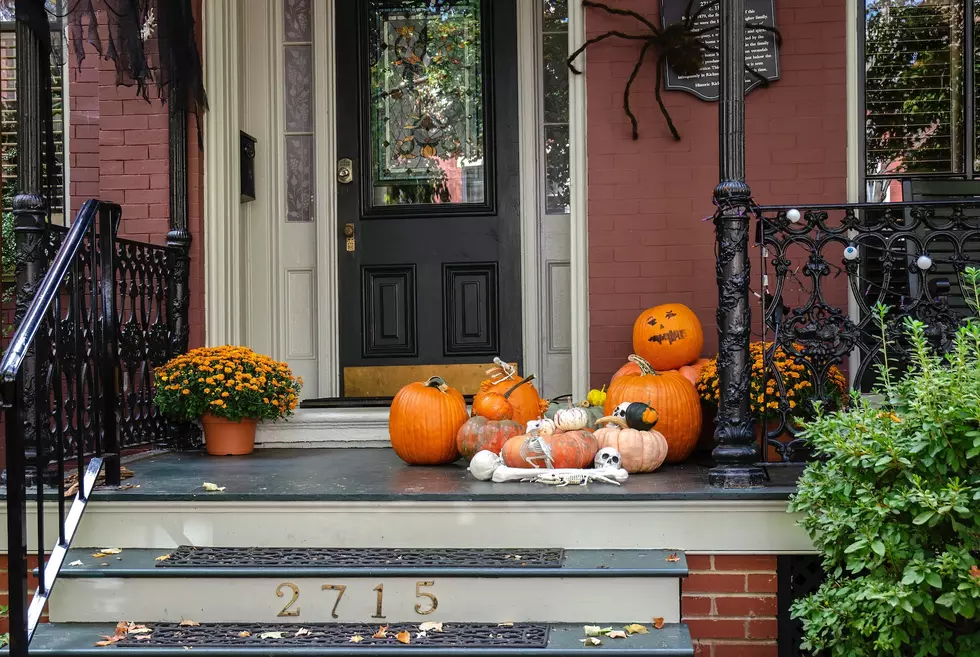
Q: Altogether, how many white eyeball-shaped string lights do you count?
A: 3